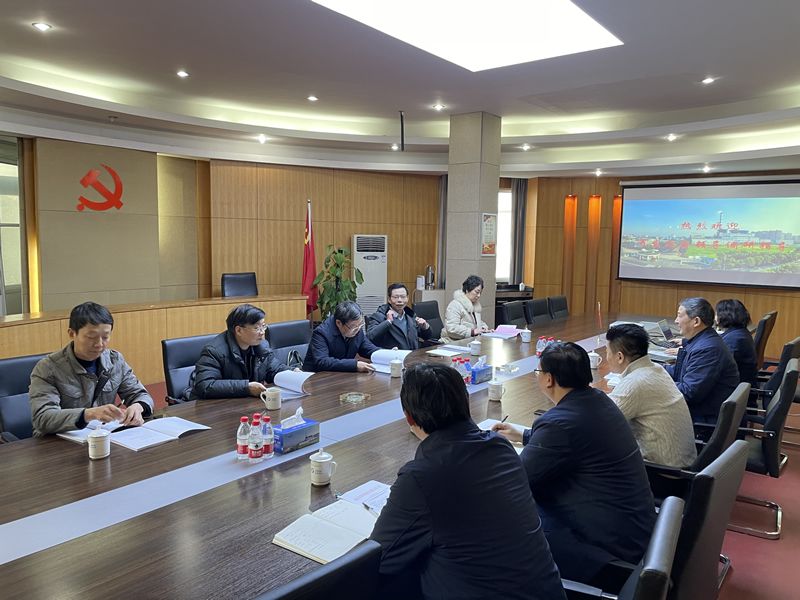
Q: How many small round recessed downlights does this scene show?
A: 11